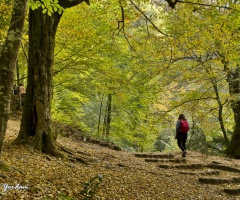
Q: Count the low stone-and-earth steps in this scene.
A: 6